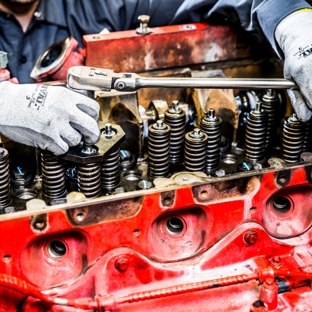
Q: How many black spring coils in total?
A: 12